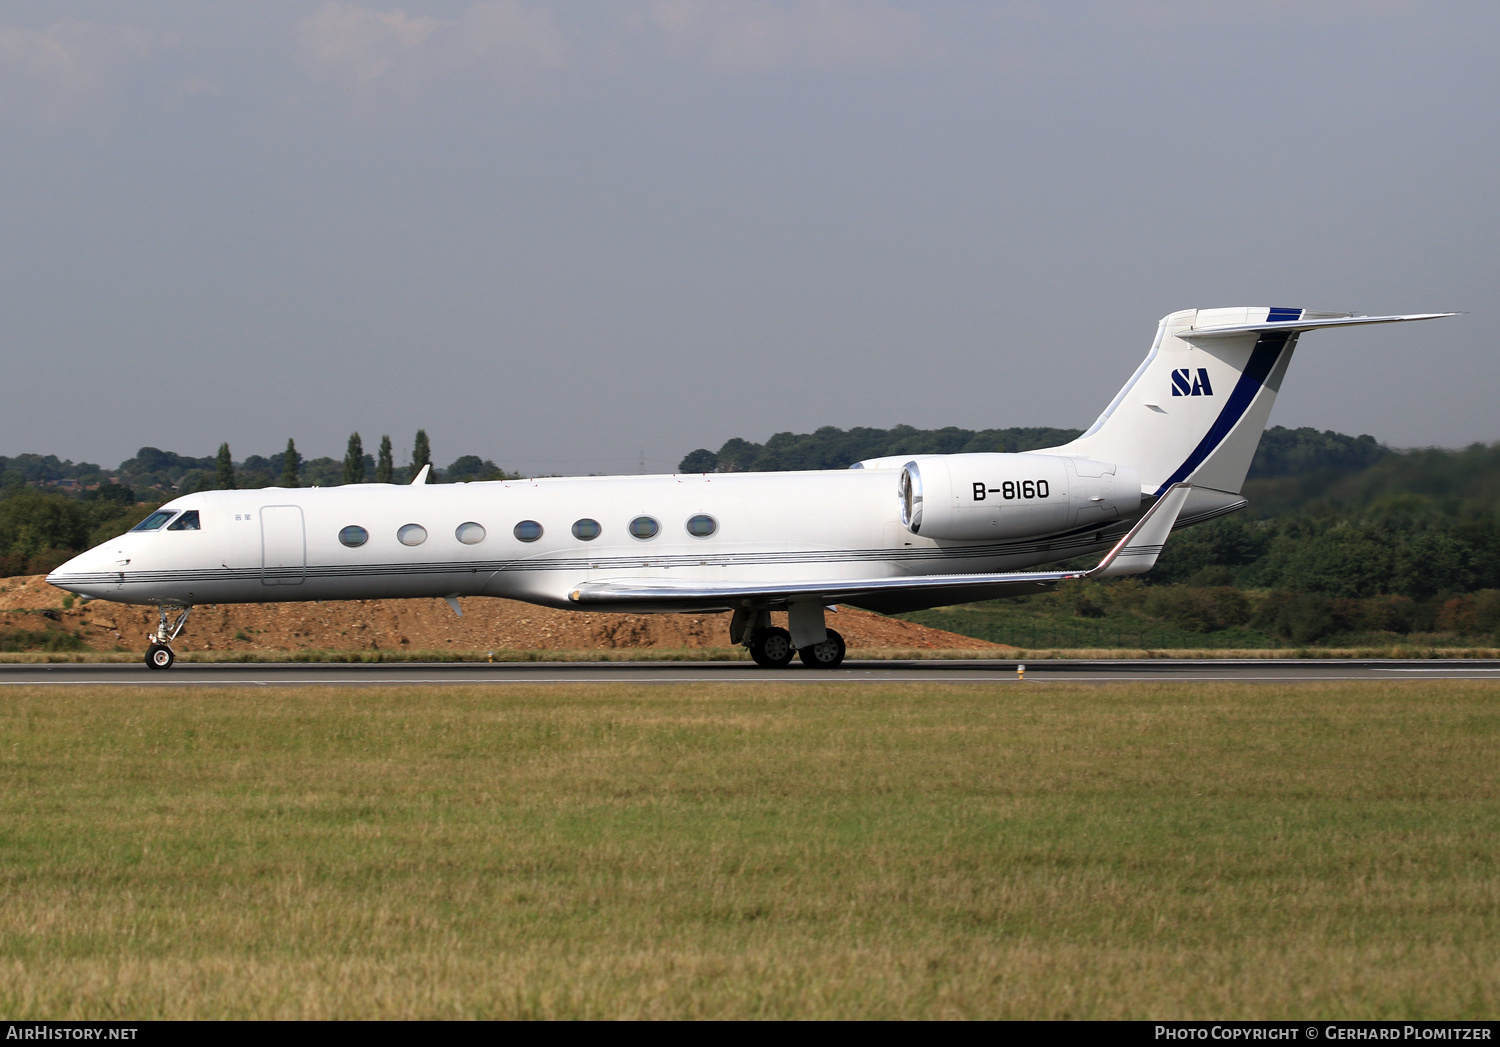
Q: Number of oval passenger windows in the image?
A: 7